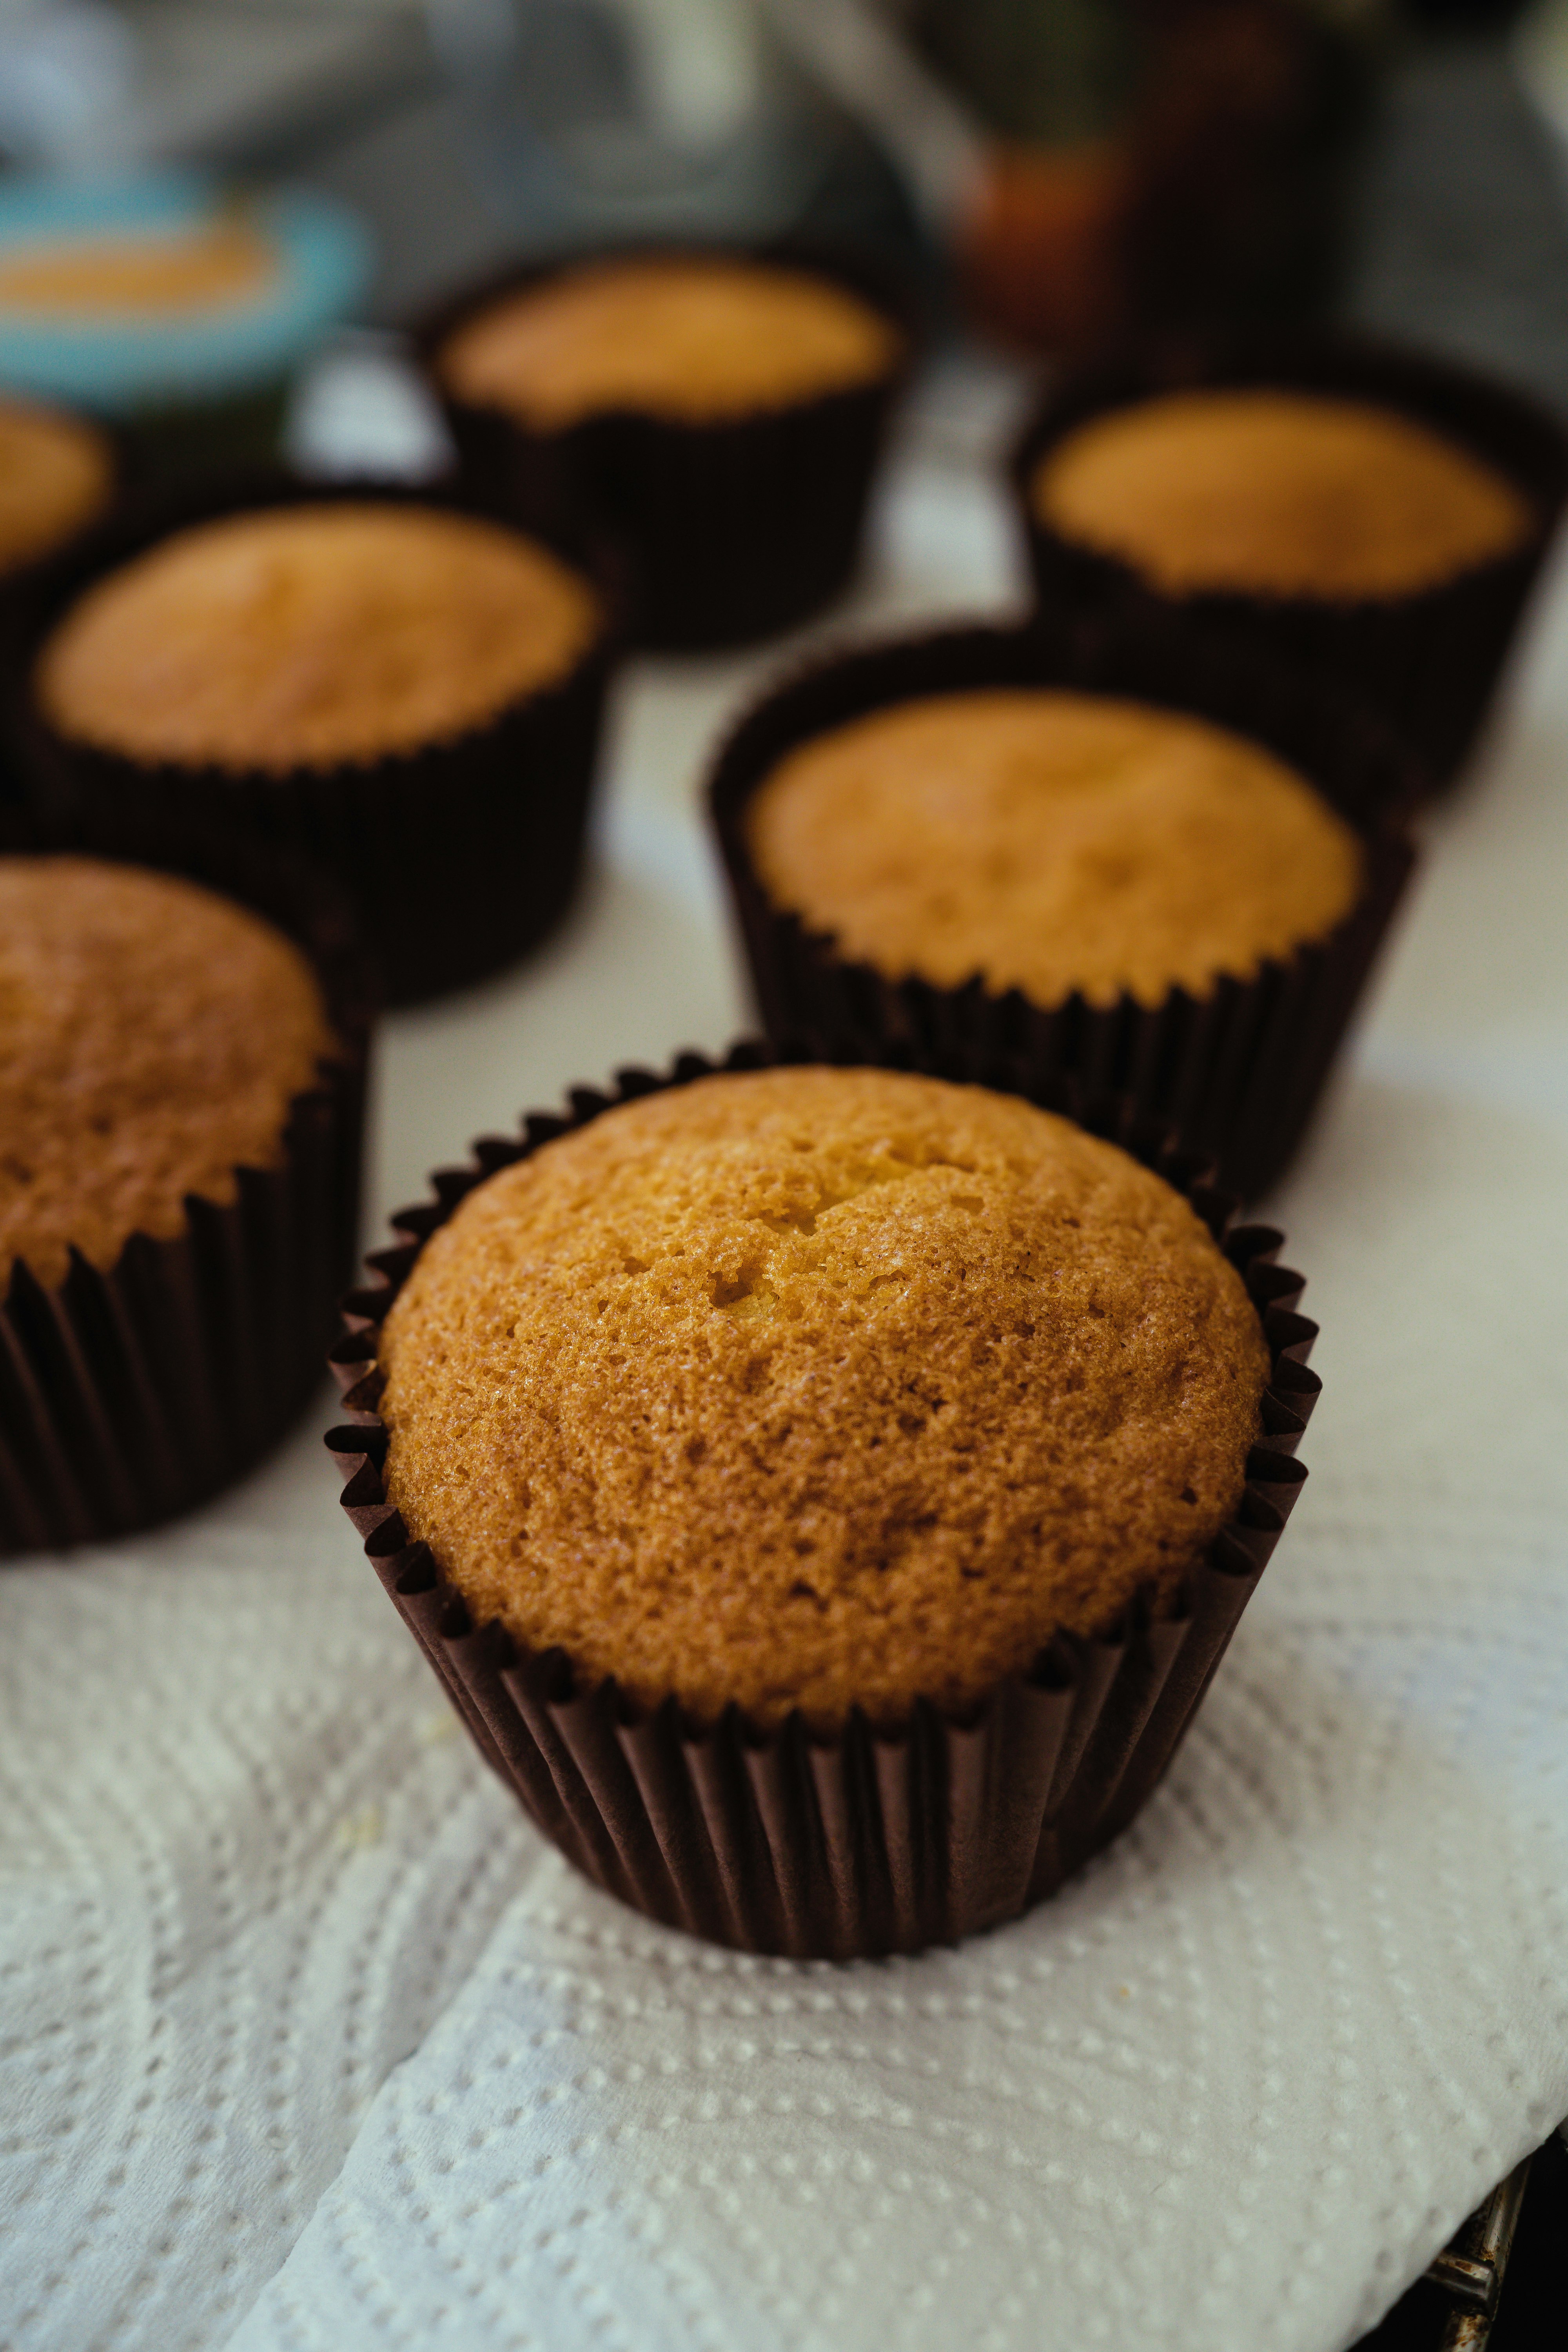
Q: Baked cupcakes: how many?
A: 7